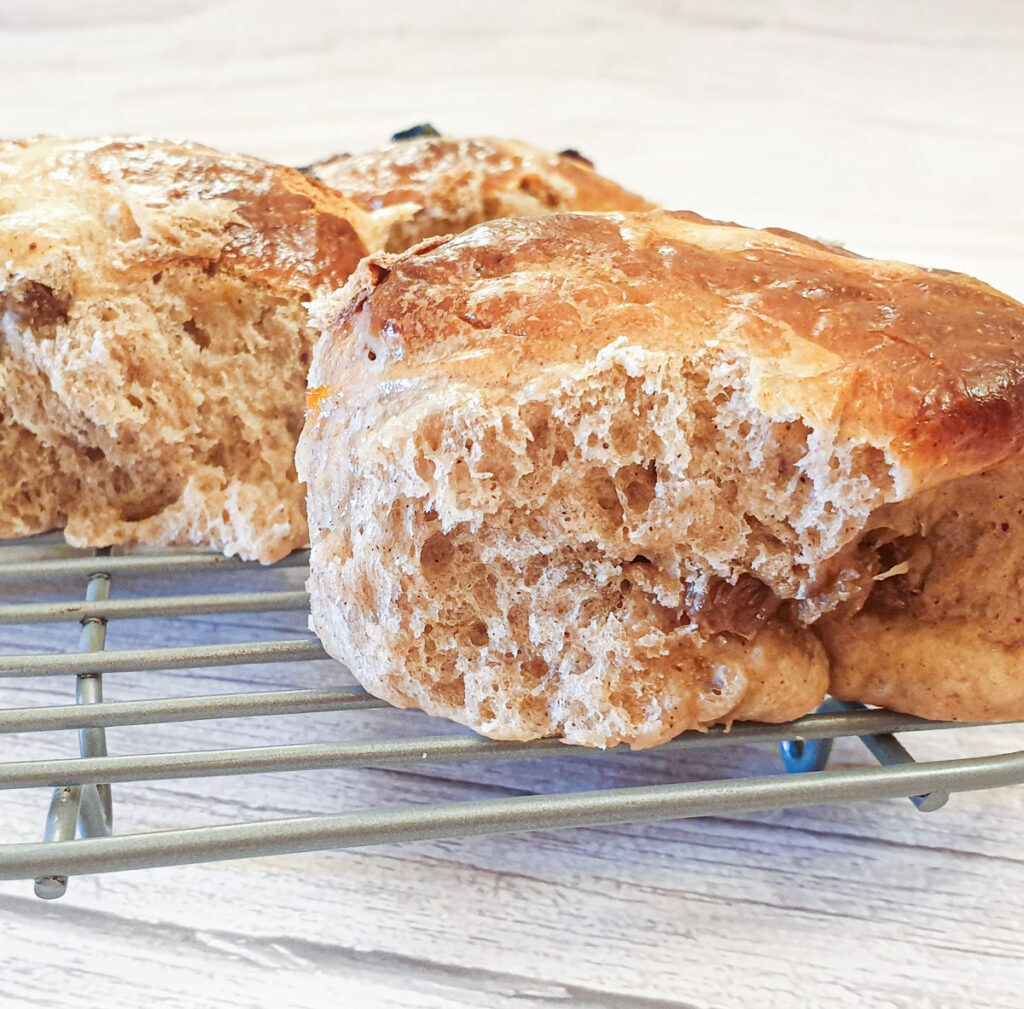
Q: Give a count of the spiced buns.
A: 3